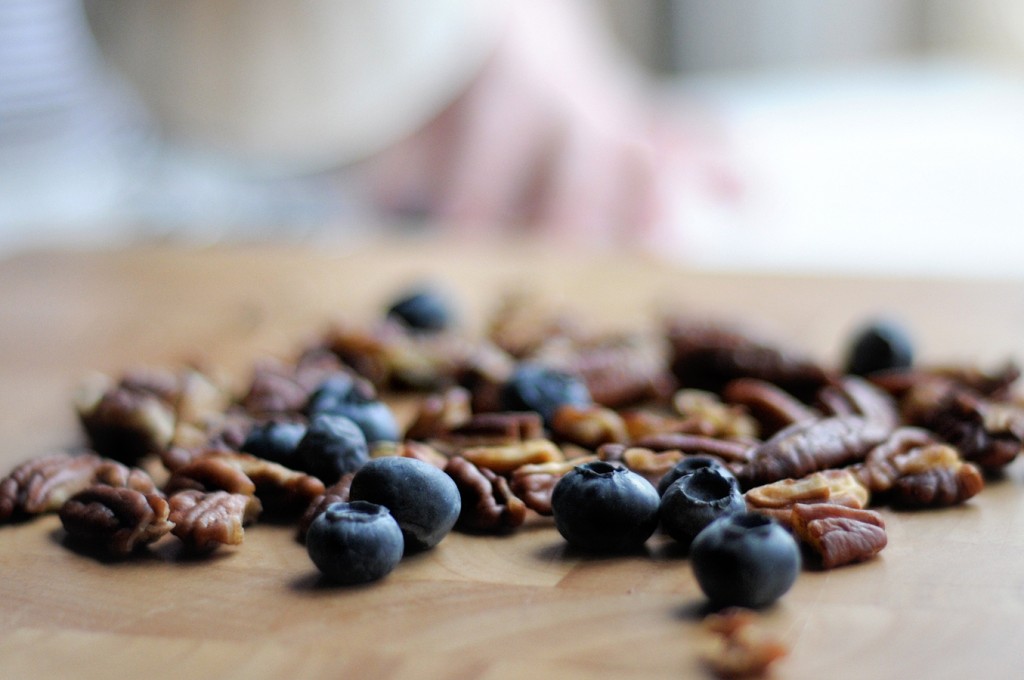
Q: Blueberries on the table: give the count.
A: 13